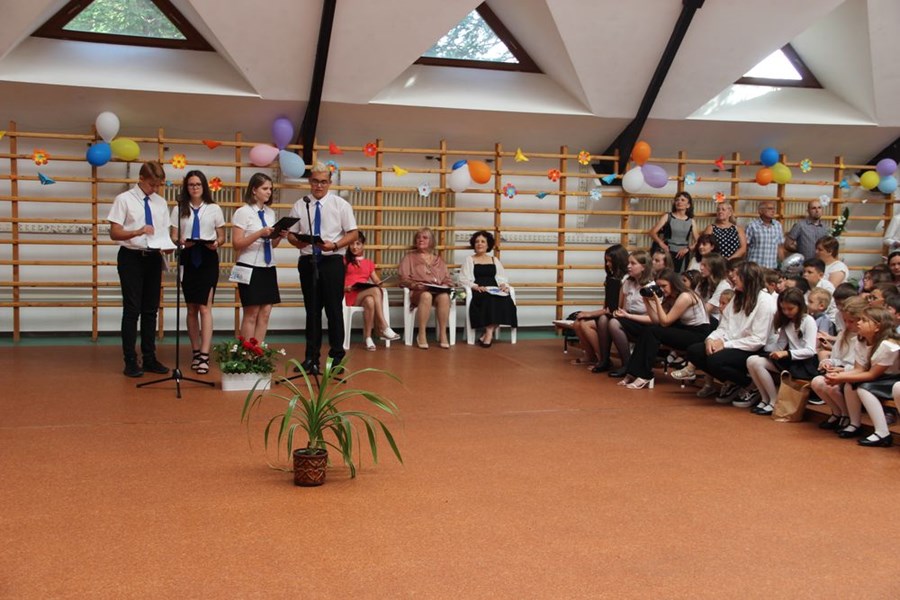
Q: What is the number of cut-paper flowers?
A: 14